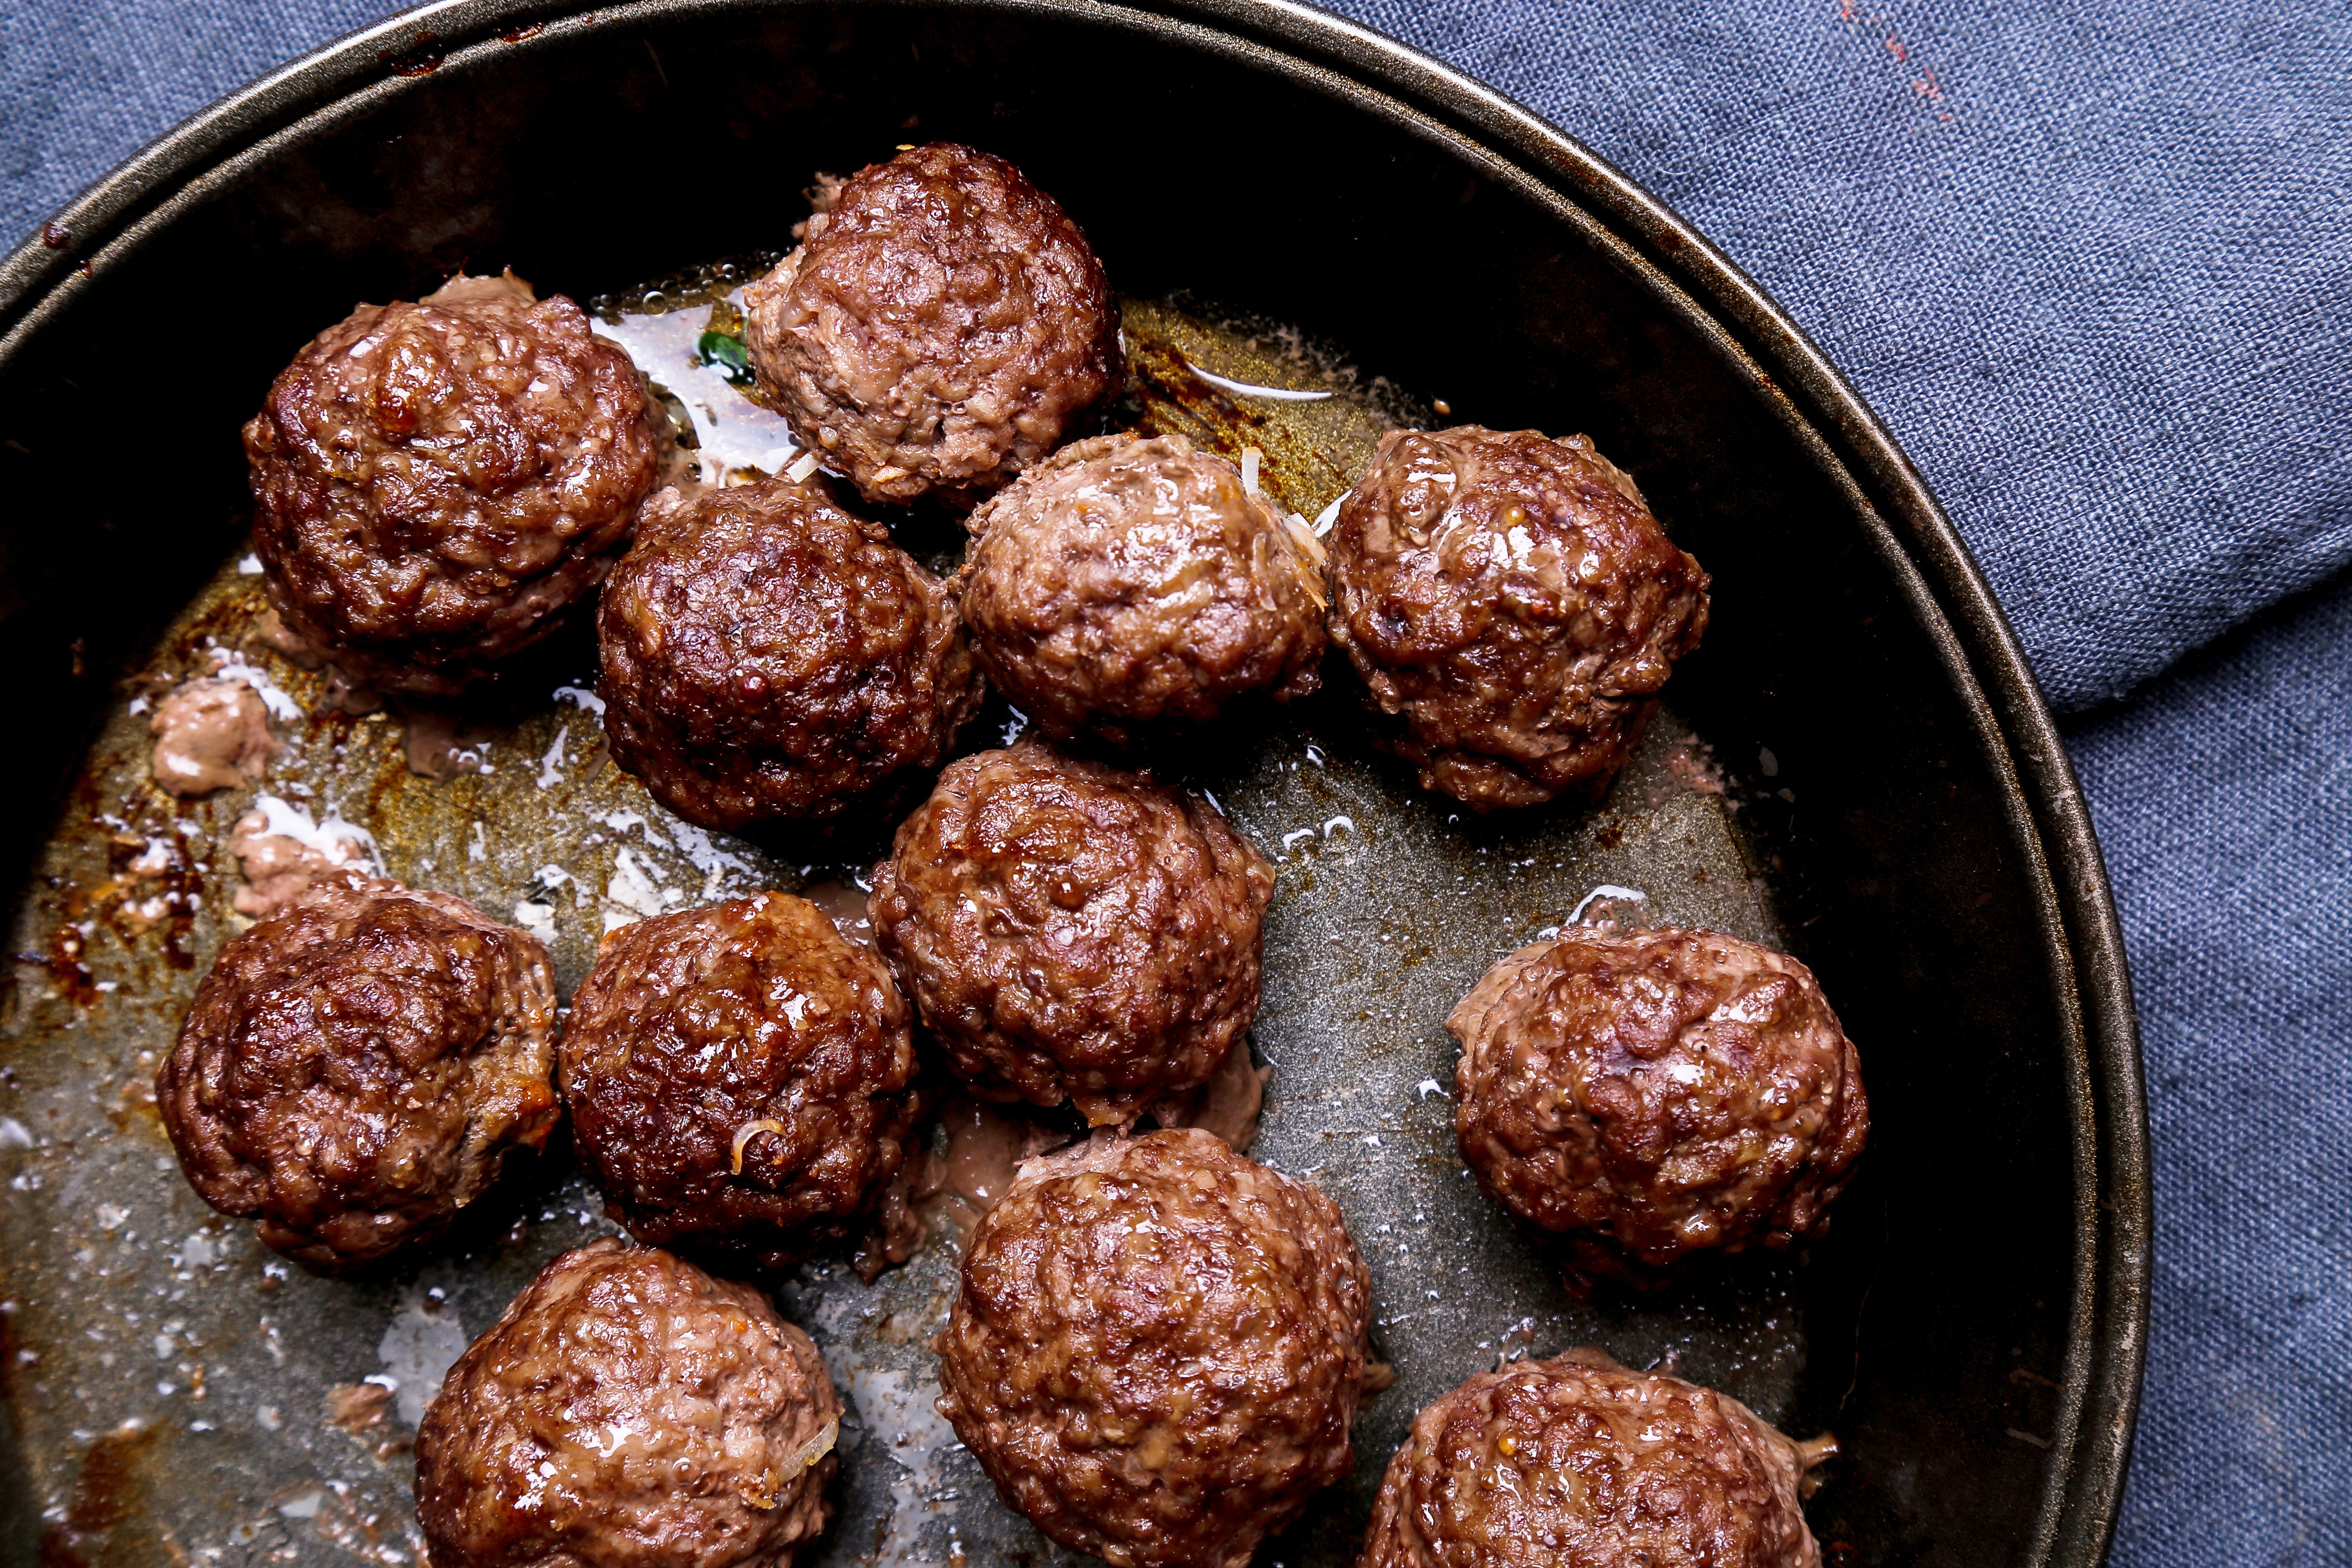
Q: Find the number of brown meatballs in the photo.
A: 12